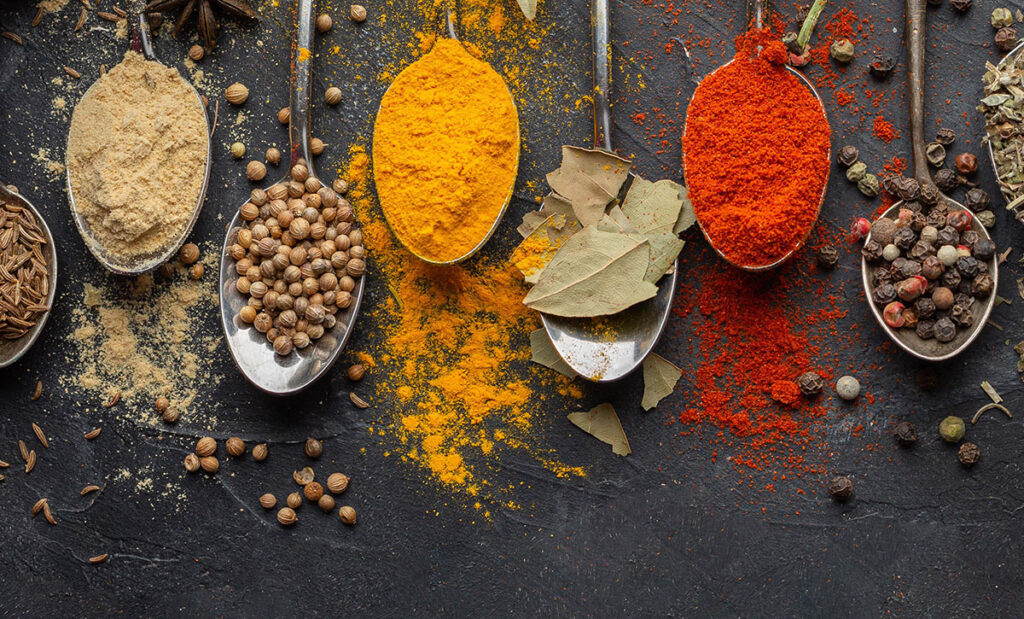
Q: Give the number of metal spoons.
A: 8